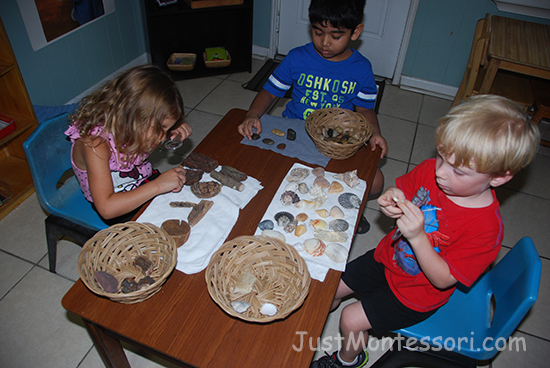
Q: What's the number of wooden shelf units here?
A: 2